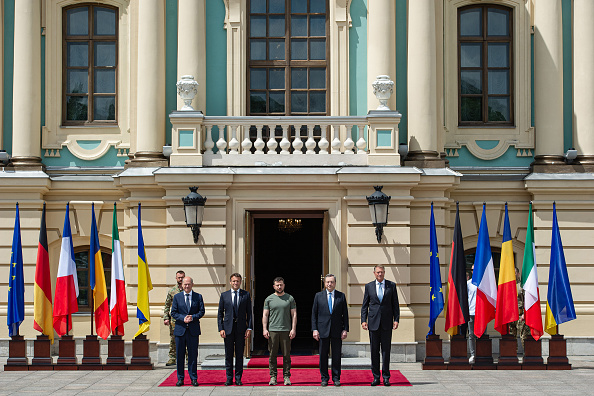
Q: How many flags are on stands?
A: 12